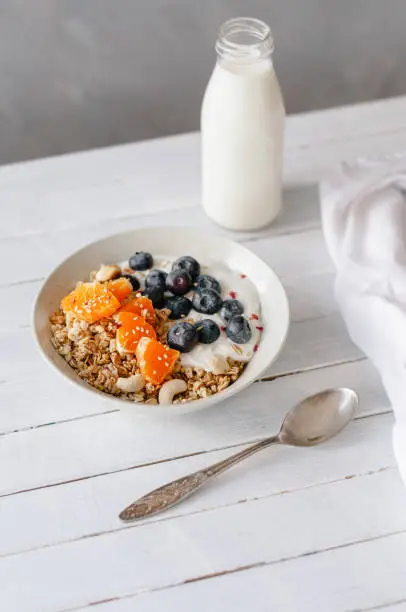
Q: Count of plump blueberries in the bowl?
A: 13